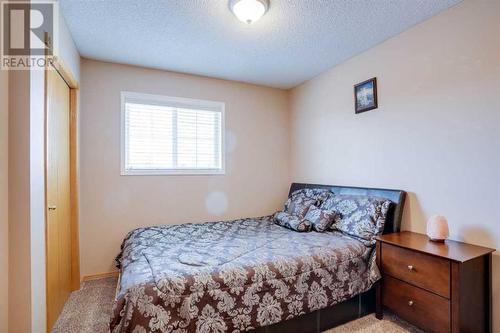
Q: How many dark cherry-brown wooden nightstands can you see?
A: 1